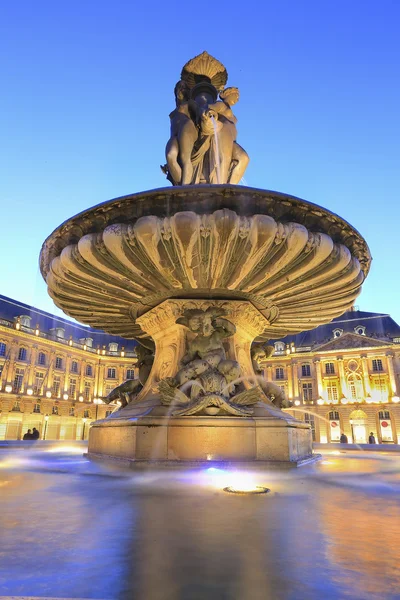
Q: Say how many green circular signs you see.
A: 0